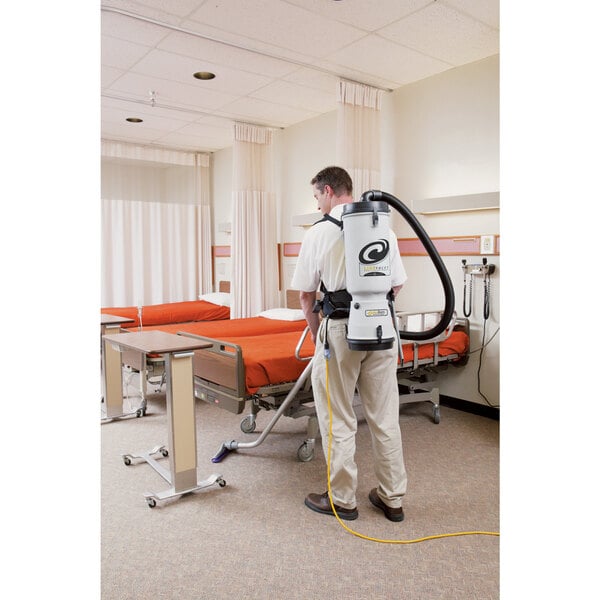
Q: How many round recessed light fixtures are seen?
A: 2